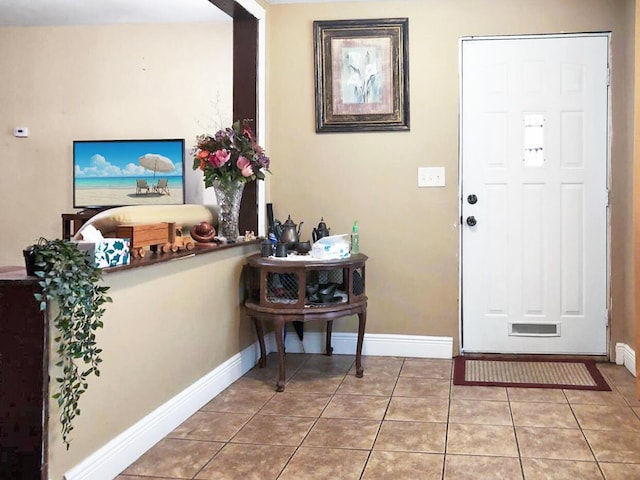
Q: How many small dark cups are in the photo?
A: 2